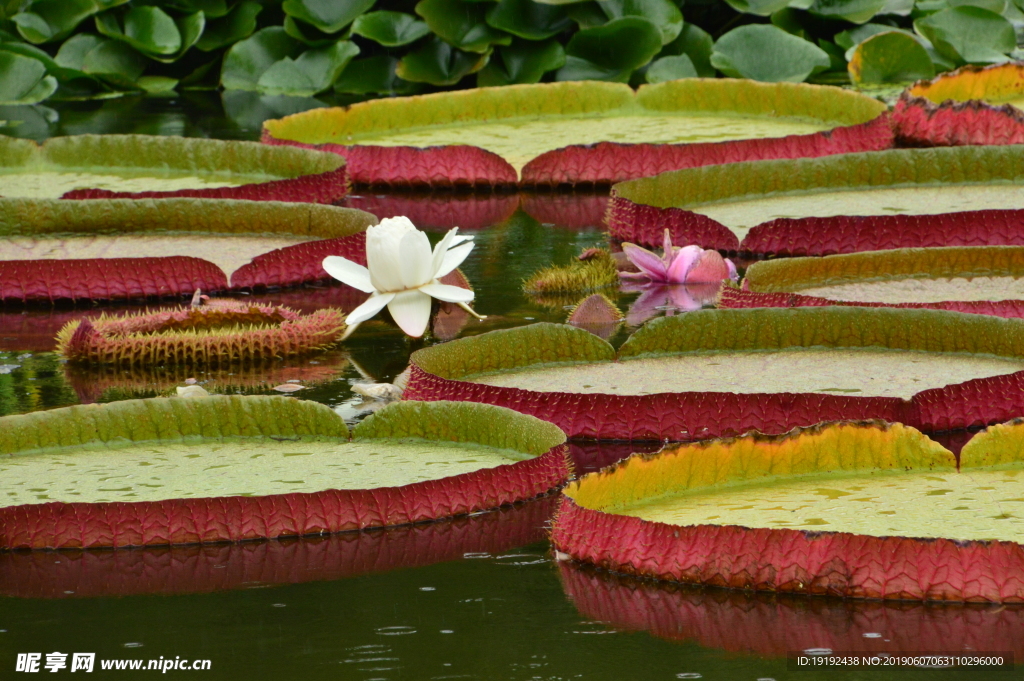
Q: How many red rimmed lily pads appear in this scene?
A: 9